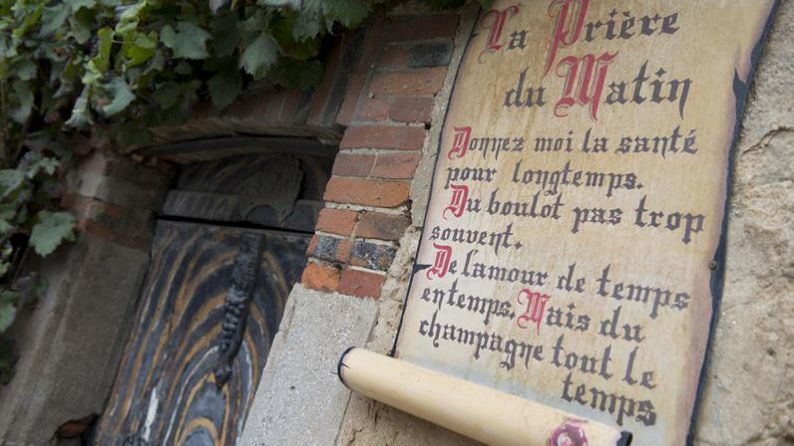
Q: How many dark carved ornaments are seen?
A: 1